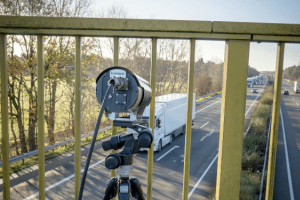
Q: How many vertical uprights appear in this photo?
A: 8